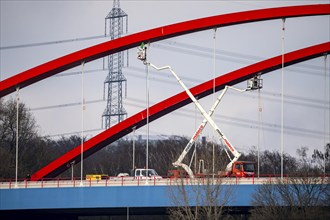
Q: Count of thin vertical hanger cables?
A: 10